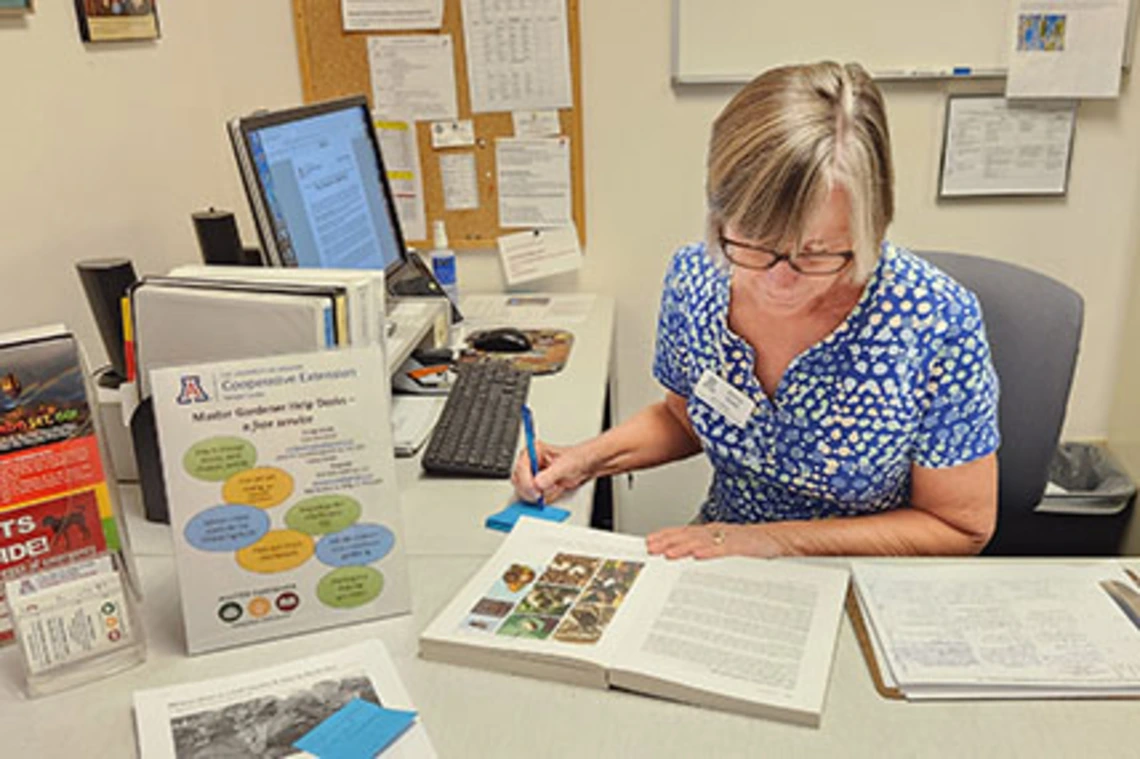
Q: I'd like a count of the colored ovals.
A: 7